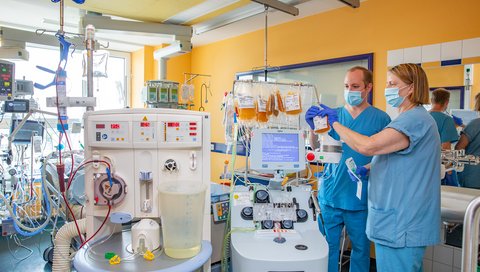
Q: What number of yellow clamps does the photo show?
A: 2